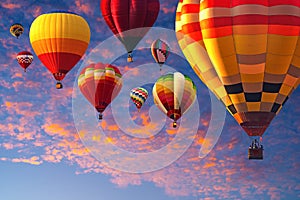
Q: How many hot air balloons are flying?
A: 9